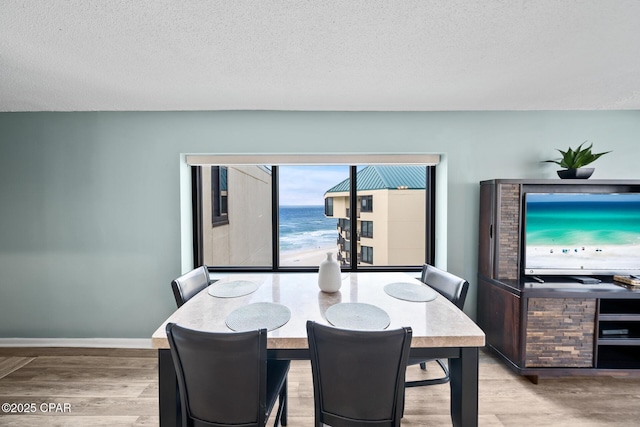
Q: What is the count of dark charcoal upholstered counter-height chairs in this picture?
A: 4